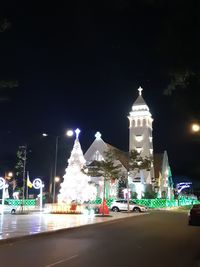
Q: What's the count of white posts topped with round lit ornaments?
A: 2